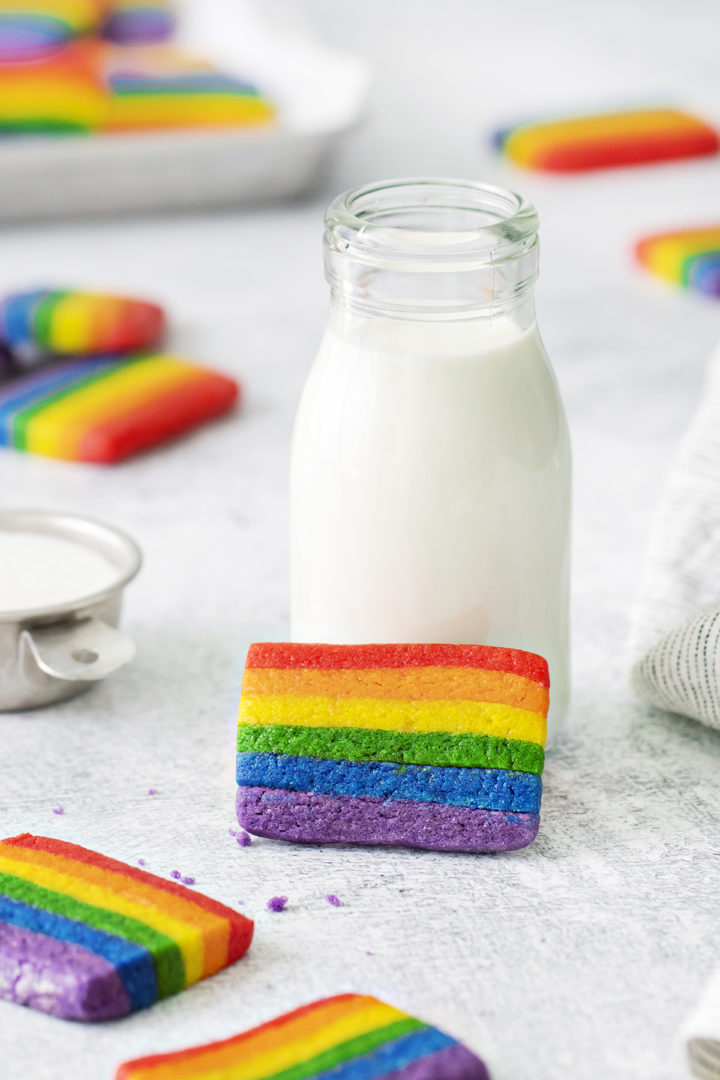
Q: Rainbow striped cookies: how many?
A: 11